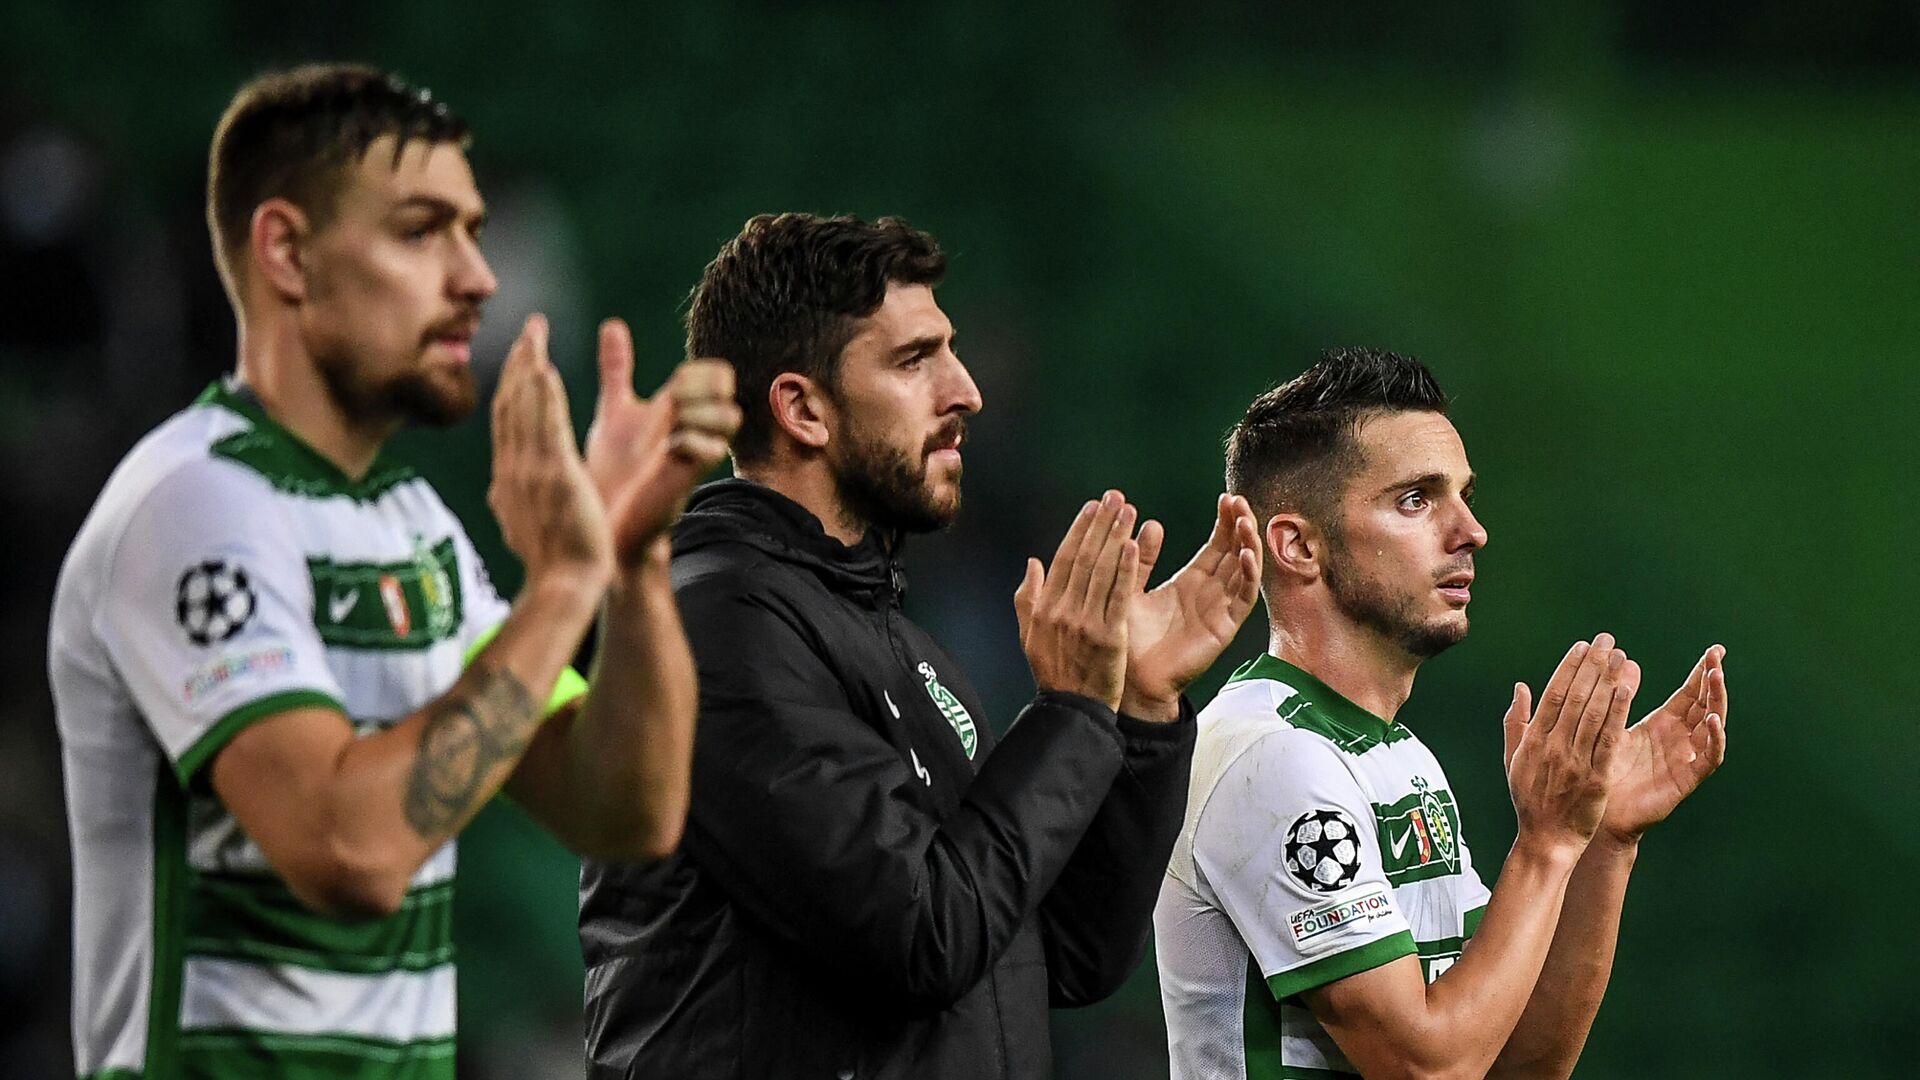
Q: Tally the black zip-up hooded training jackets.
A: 1